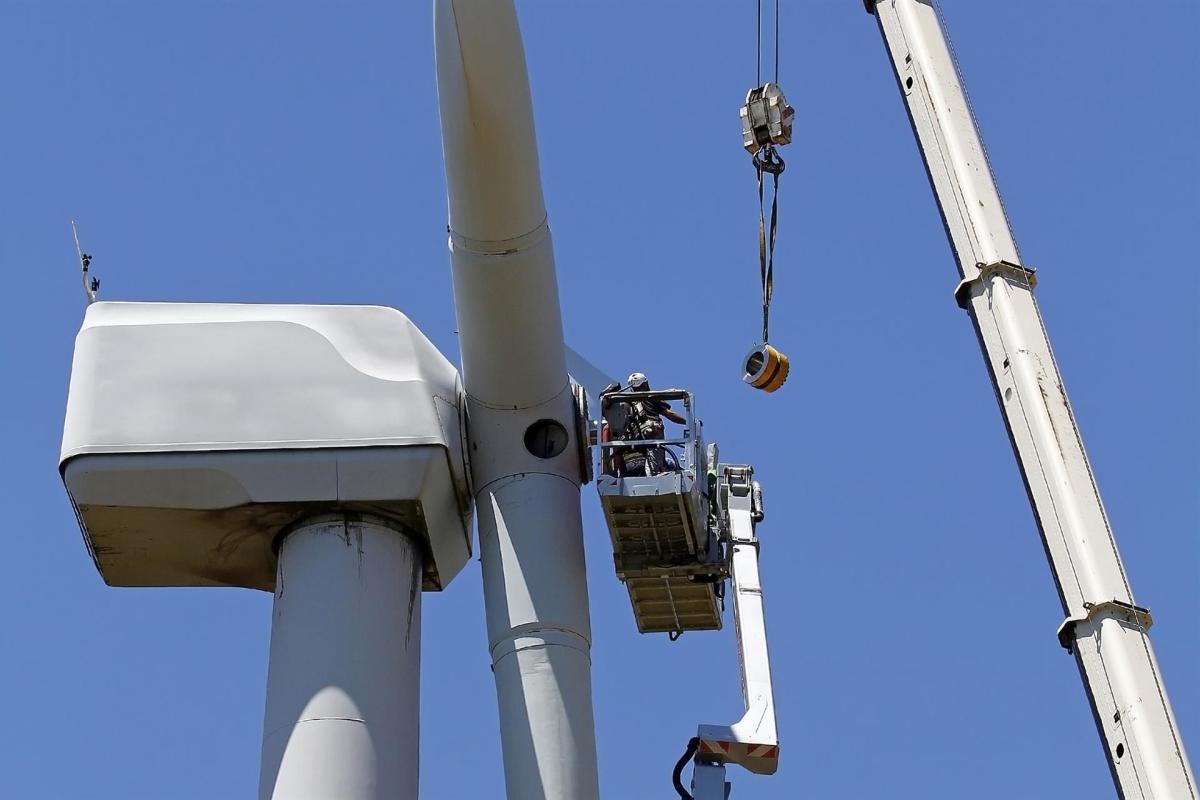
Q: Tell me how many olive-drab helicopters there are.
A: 0